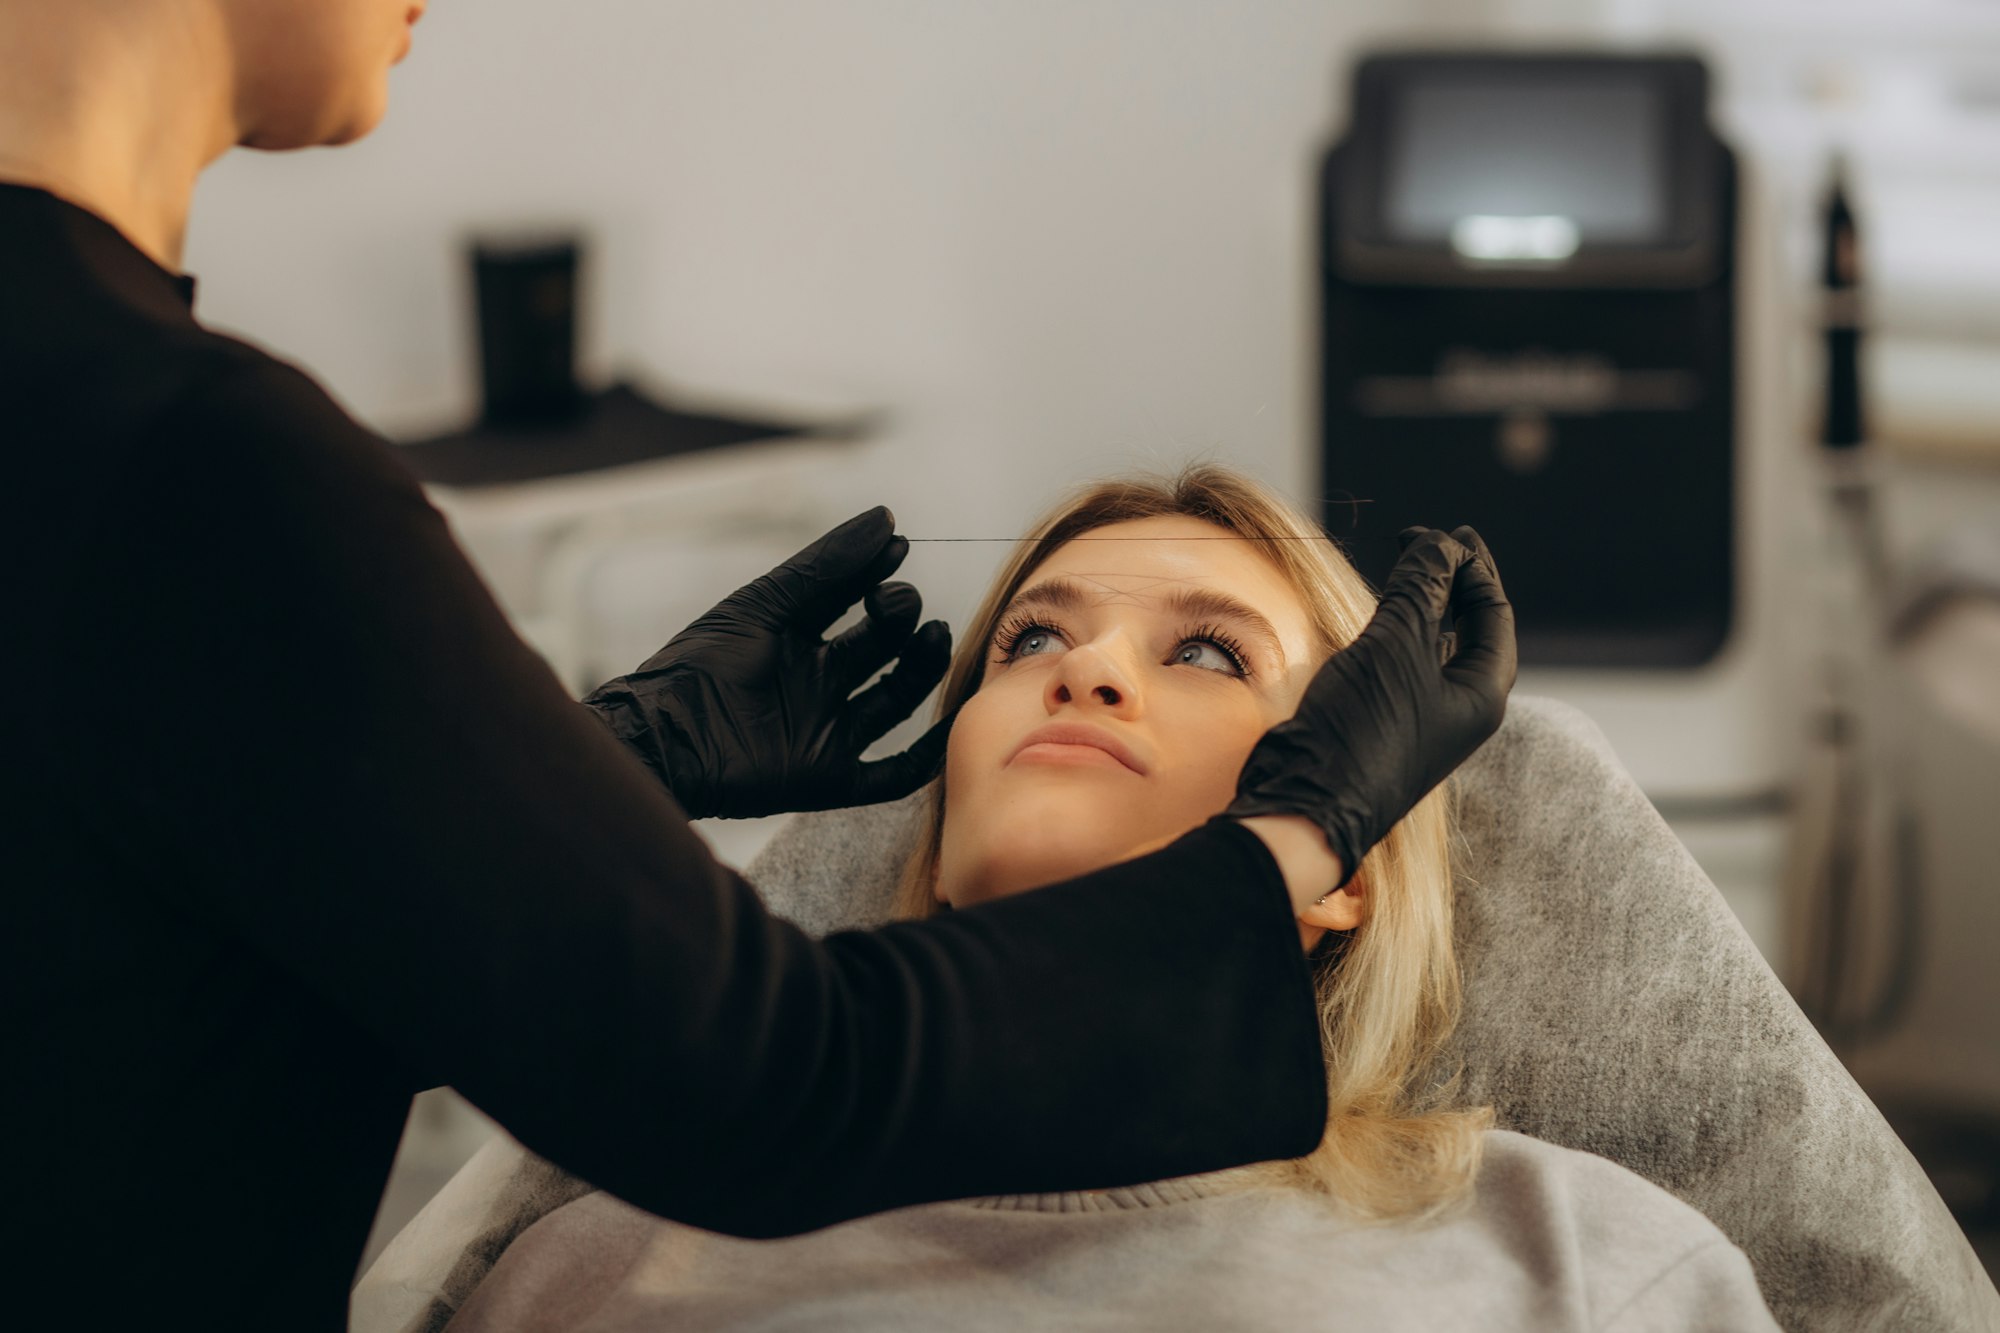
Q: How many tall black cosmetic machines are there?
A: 1